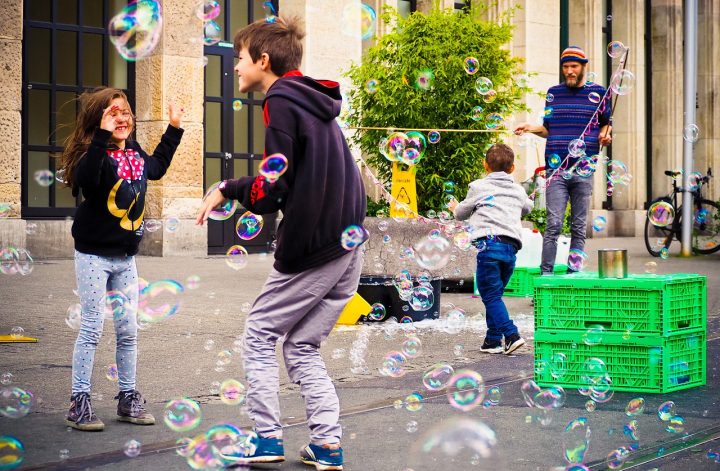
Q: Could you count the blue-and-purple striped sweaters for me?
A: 1